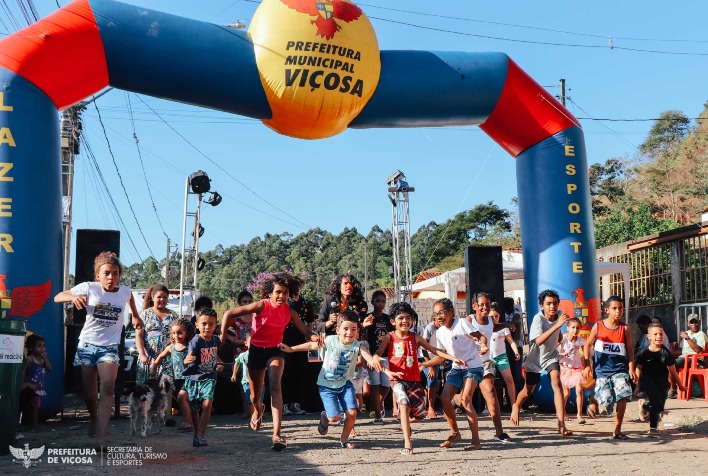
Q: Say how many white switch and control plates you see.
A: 0